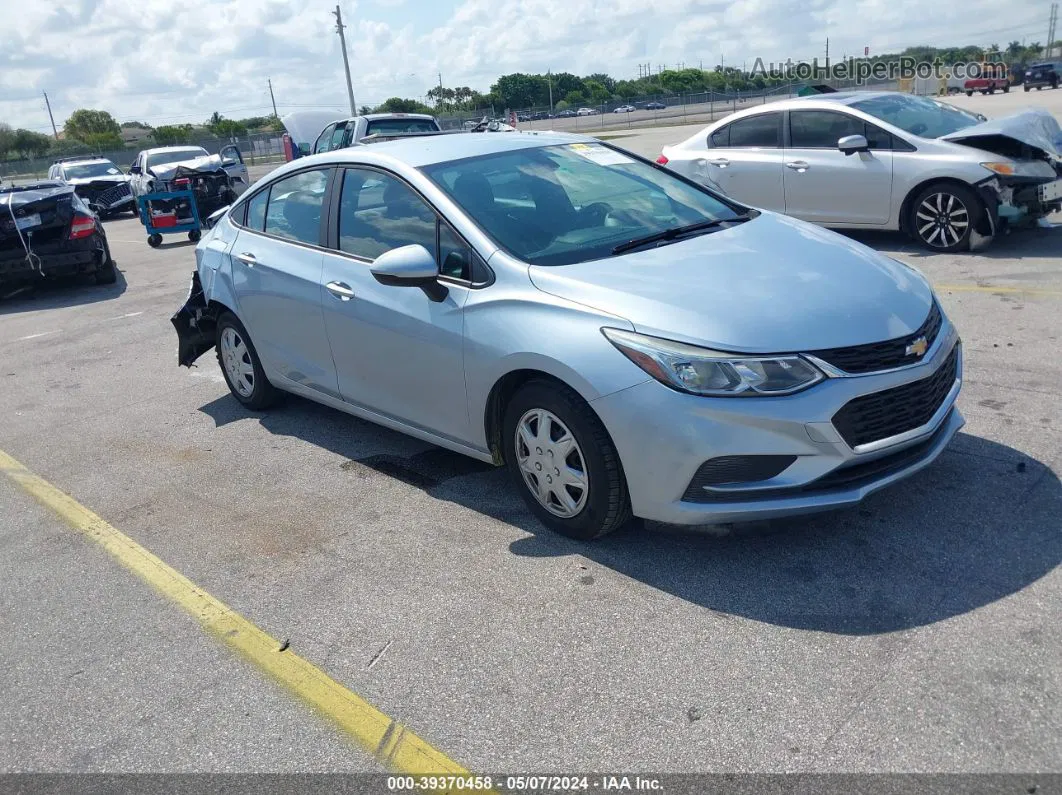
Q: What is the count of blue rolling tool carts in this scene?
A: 1